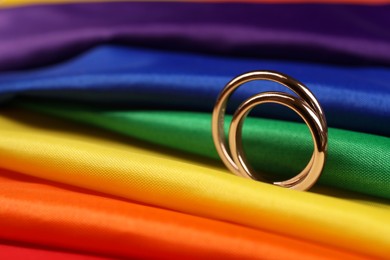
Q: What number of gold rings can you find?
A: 2